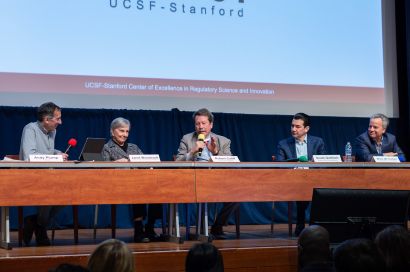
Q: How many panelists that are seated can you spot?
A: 5